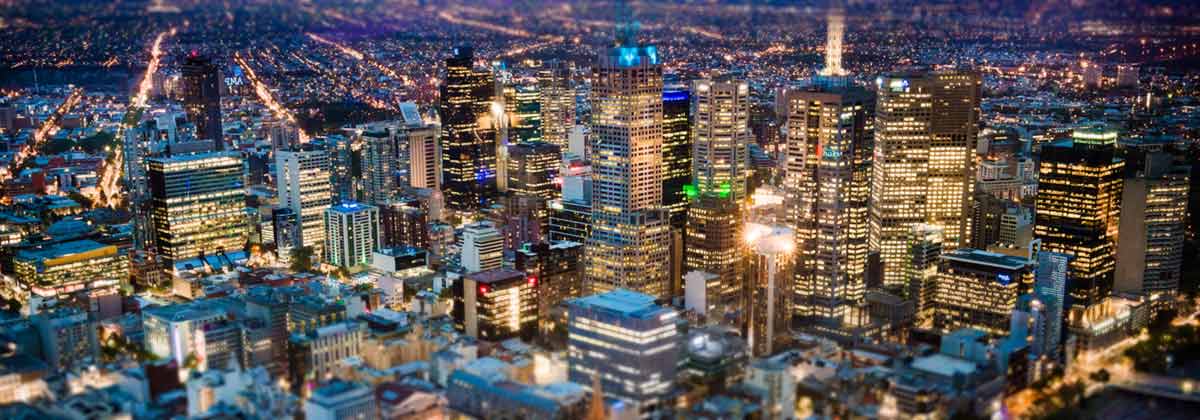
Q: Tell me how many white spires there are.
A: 1